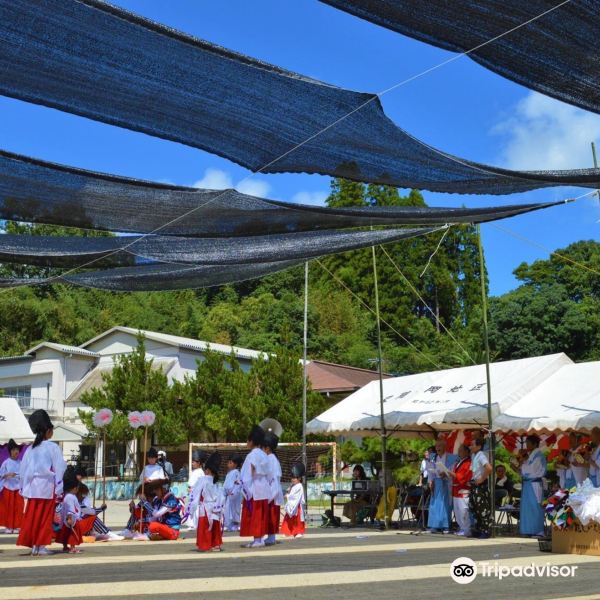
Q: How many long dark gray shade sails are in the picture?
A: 5